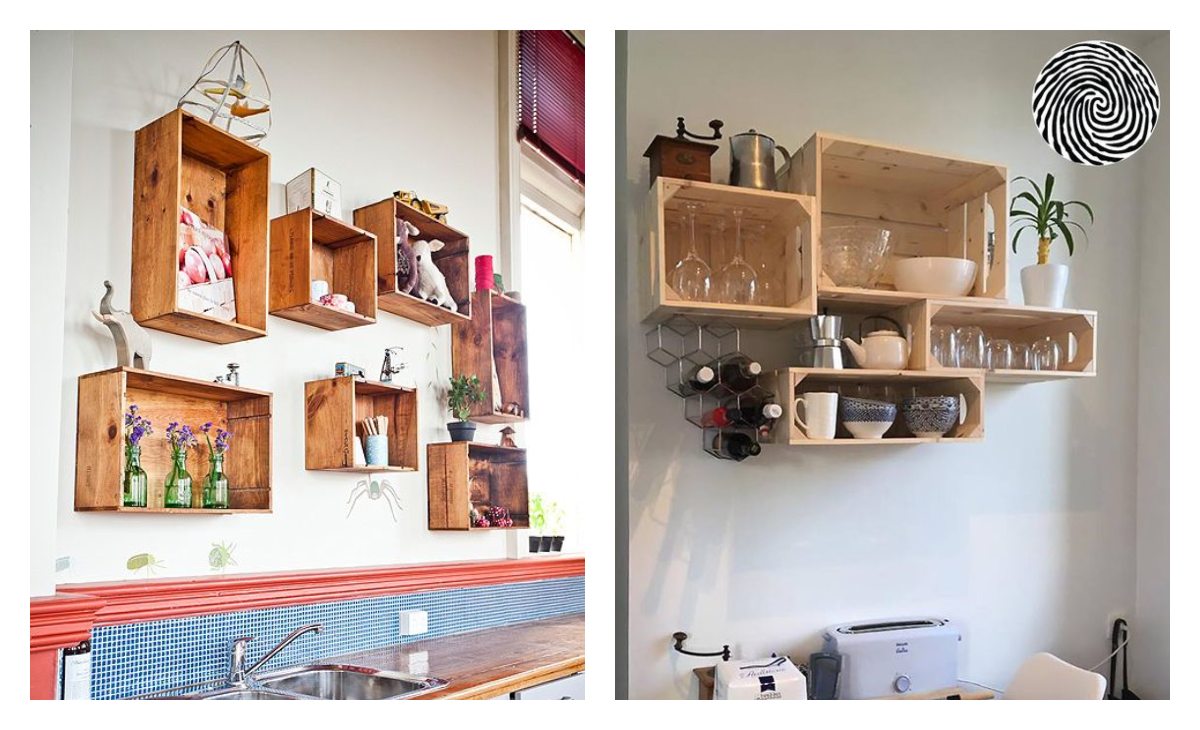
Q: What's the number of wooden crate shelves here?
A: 11